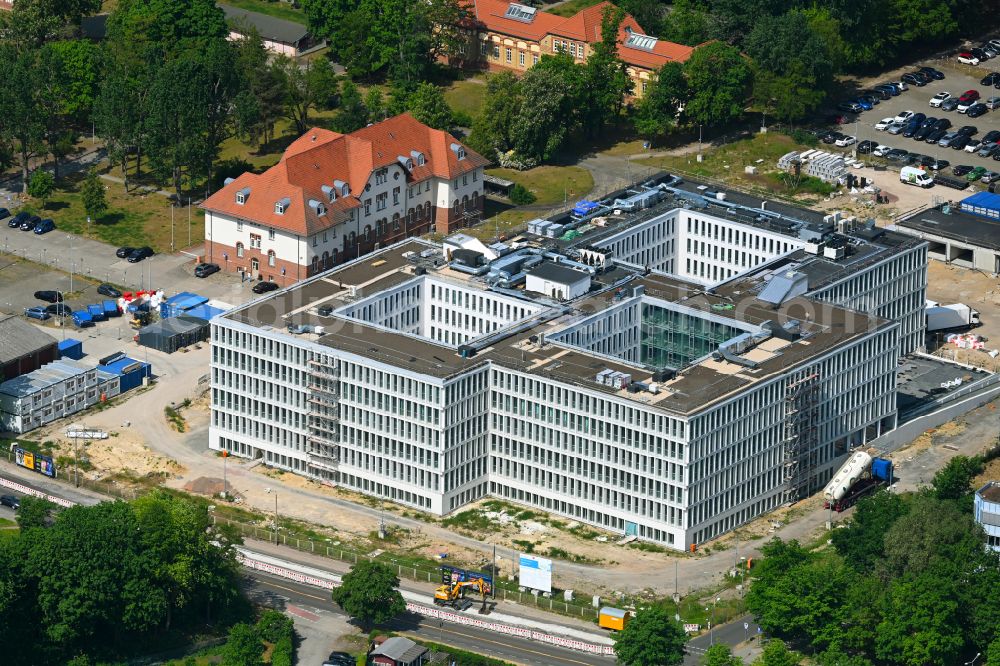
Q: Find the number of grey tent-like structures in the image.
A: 1